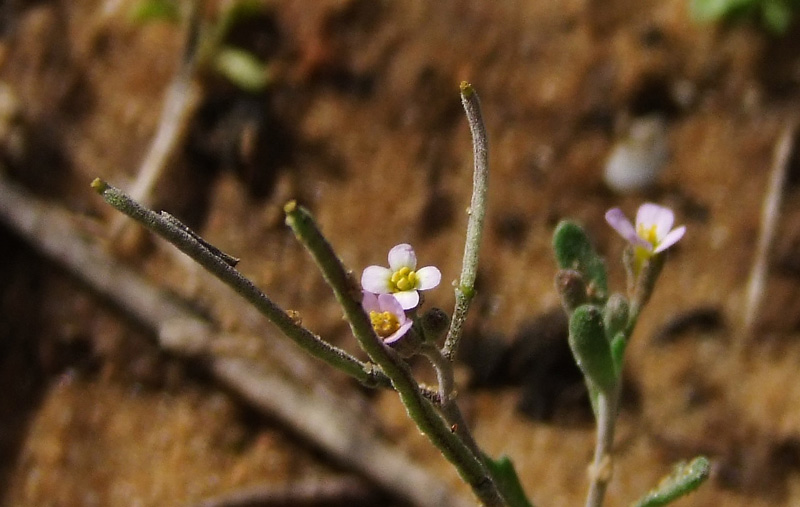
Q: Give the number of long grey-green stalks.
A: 3